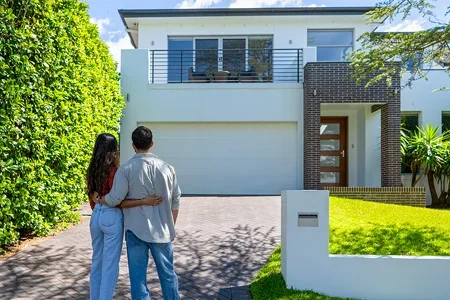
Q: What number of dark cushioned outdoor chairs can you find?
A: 2